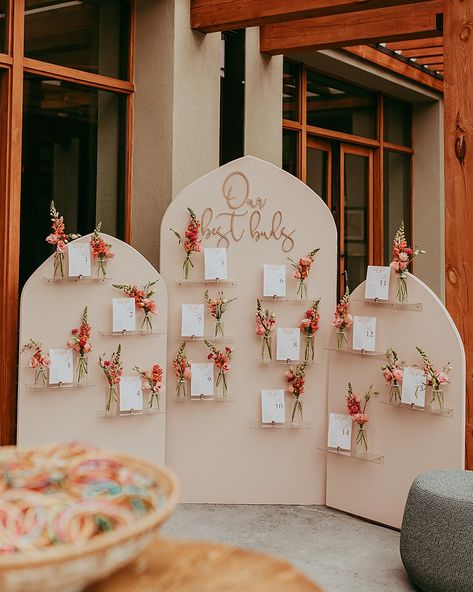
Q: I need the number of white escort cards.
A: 14